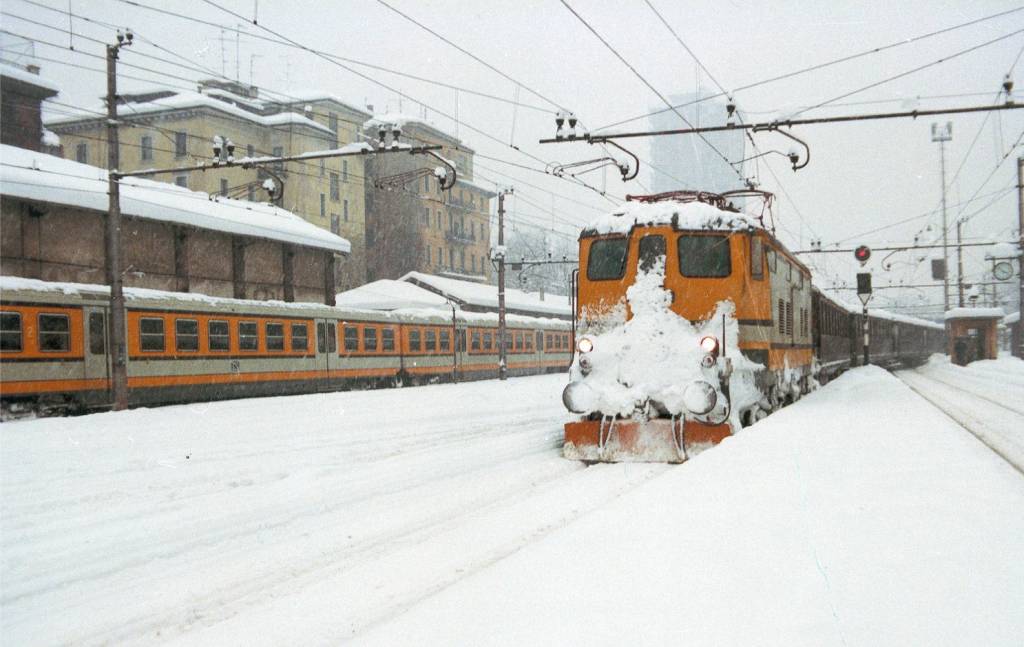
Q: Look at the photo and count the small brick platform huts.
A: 1